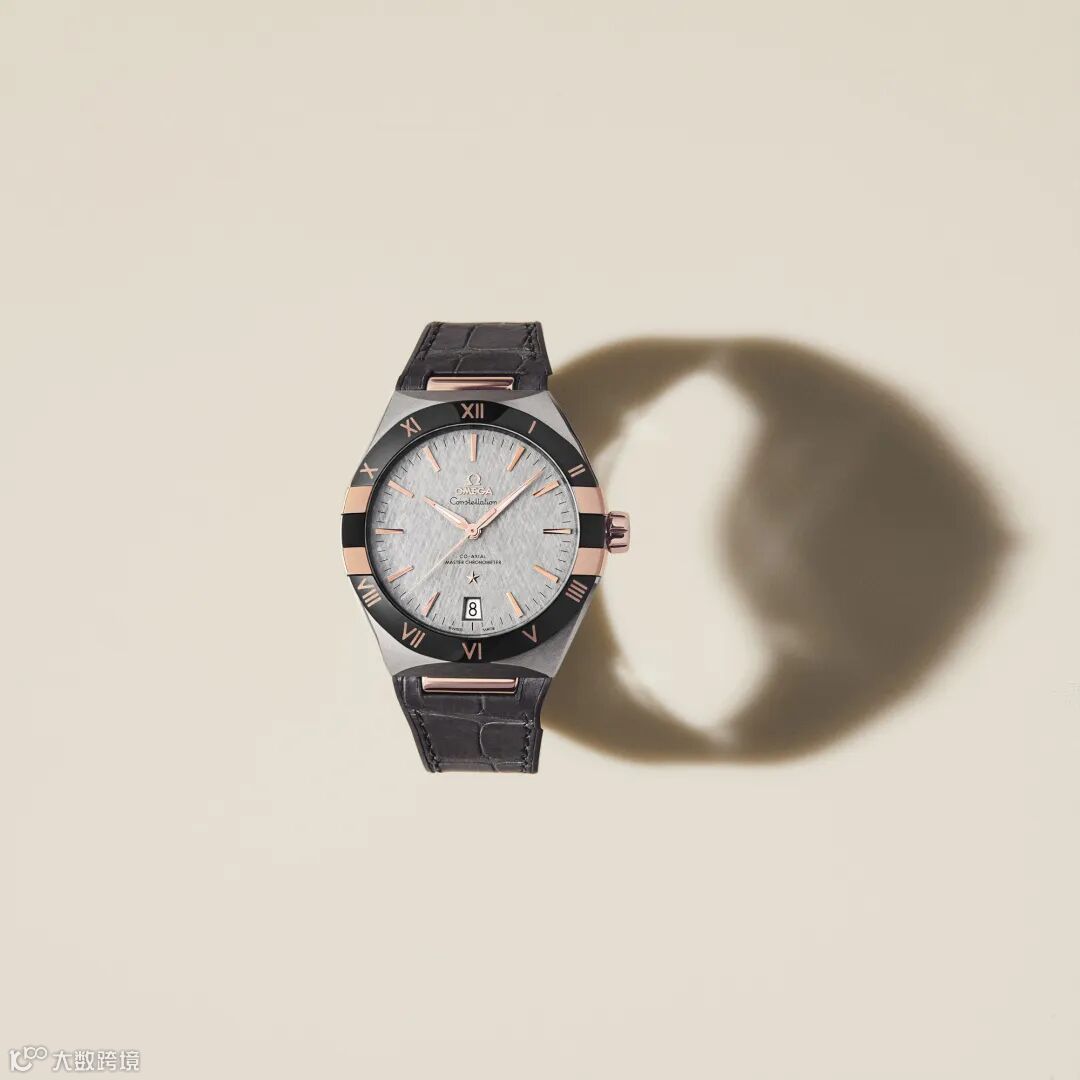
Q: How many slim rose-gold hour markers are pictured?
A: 11